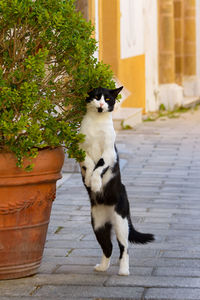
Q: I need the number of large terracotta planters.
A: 1